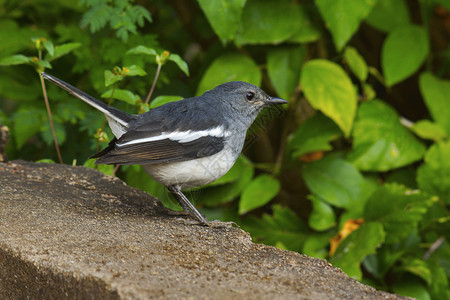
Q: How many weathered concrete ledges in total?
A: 1